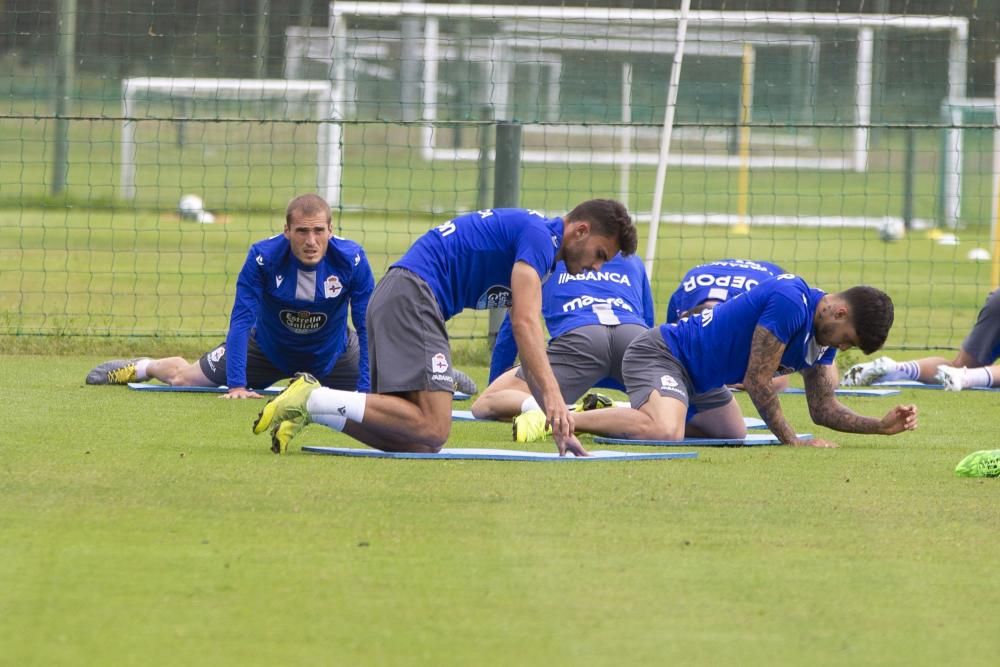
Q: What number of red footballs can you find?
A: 0